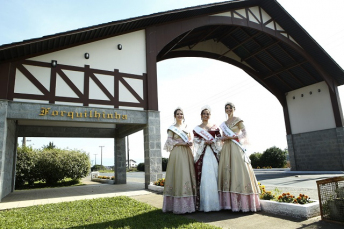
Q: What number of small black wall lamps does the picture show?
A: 7